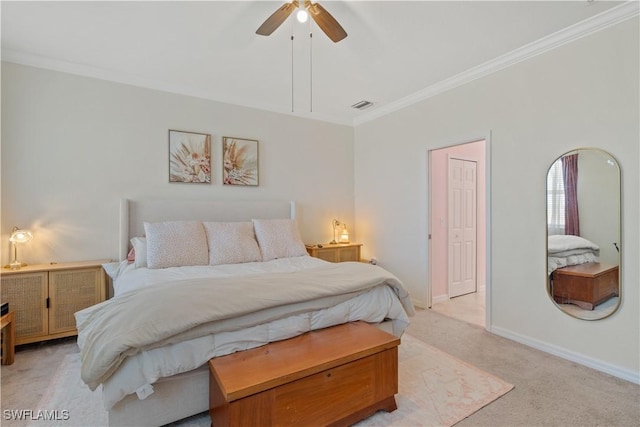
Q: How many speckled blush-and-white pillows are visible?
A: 3